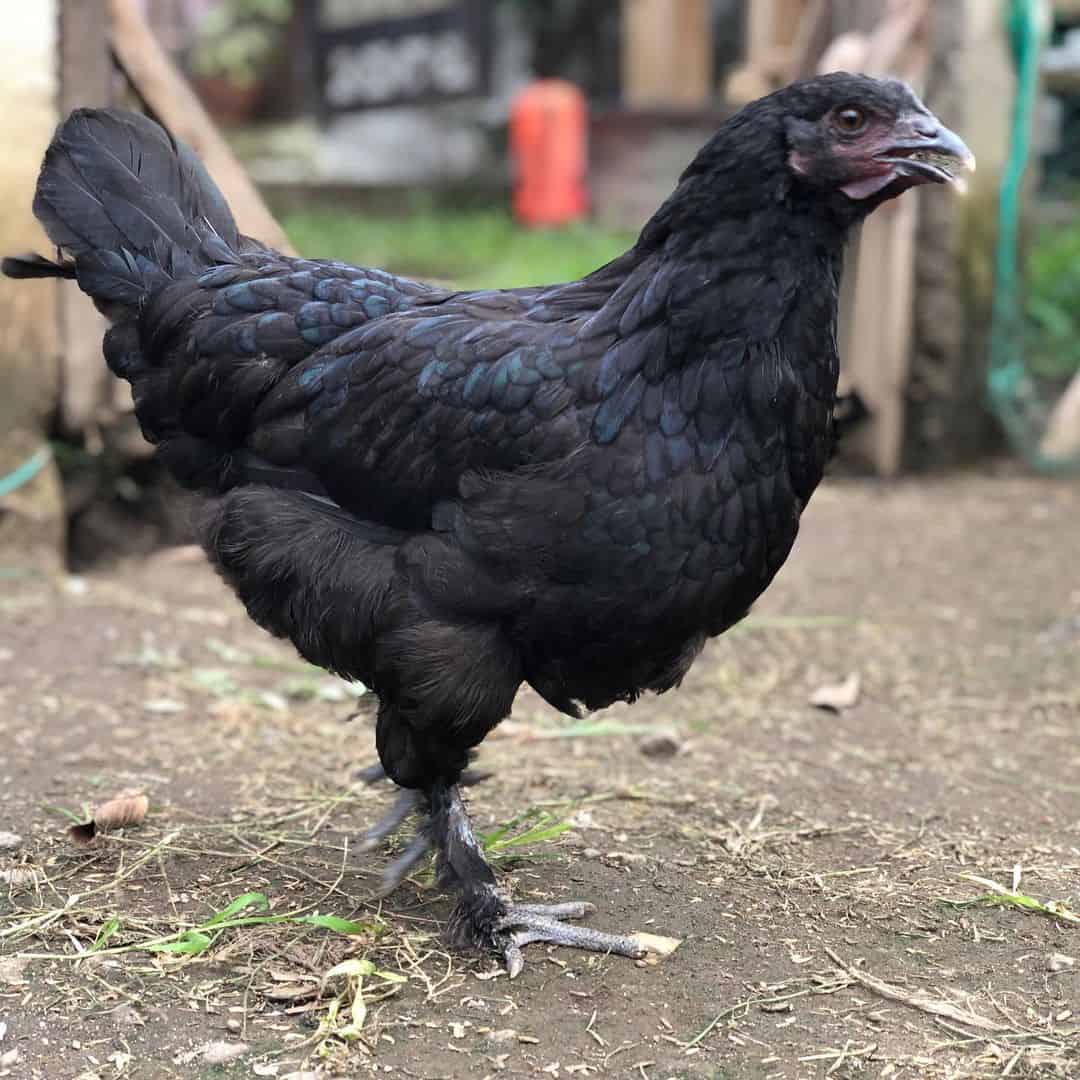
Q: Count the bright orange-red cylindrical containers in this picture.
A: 1